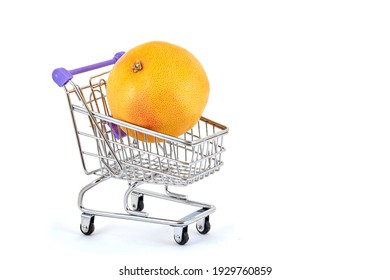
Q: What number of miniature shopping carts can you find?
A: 1